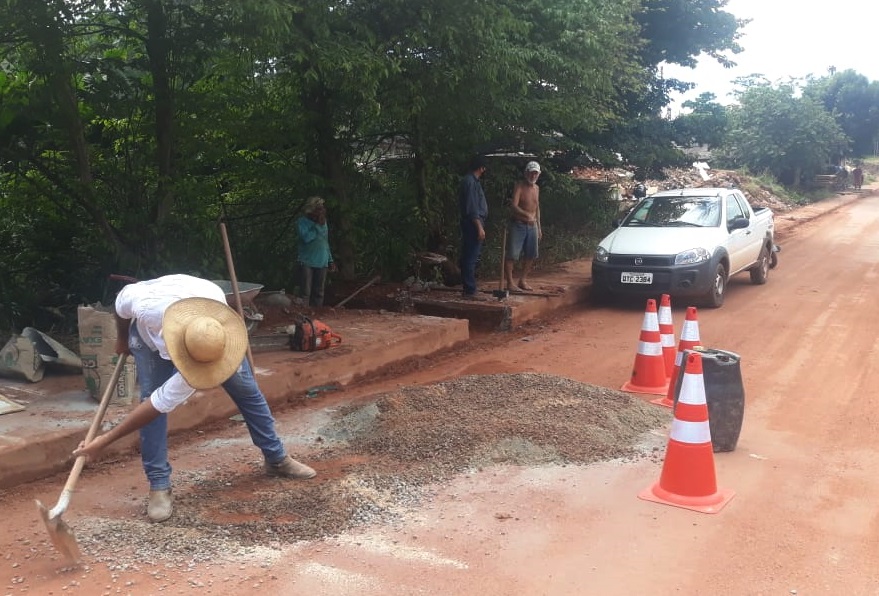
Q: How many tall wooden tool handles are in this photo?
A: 3